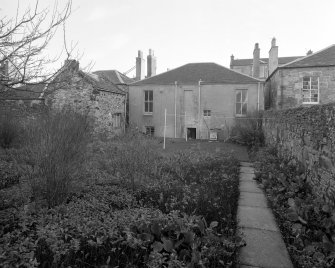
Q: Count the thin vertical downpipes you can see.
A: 3